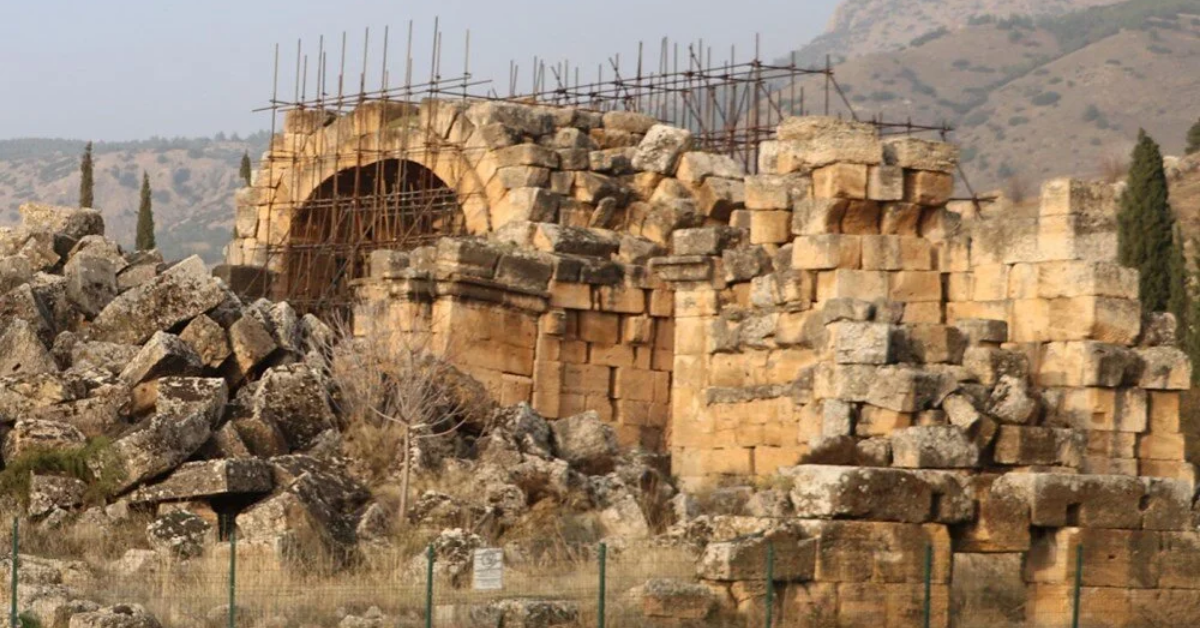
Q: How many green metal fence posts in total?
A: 7